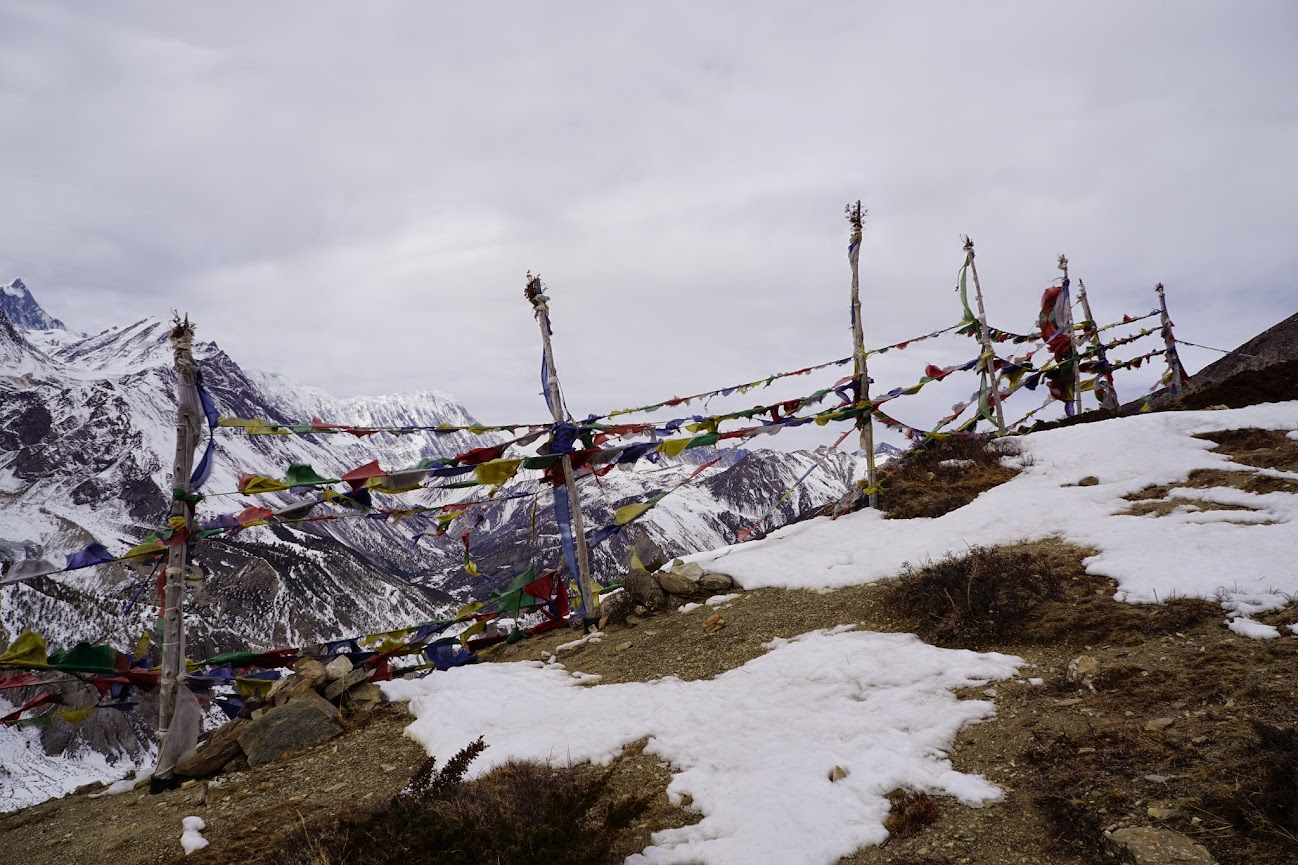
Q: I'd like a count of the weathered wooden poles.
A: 7